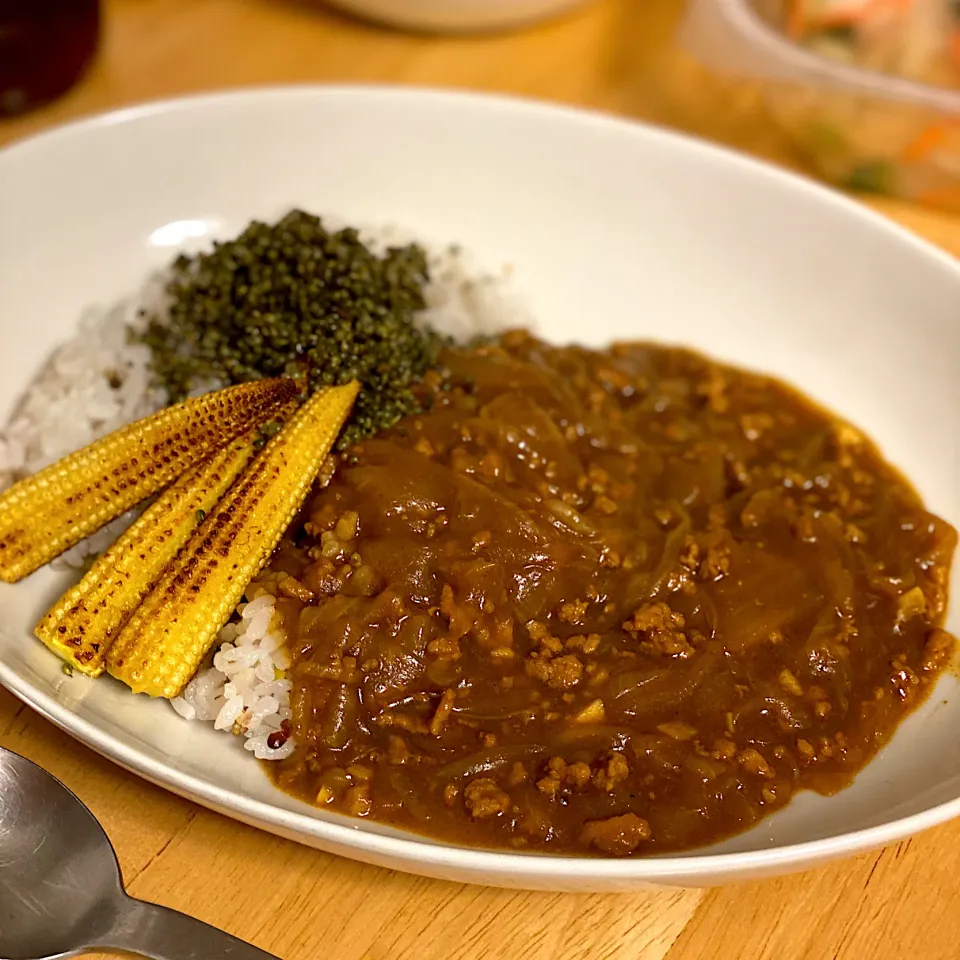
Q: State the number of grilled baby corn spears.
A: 3